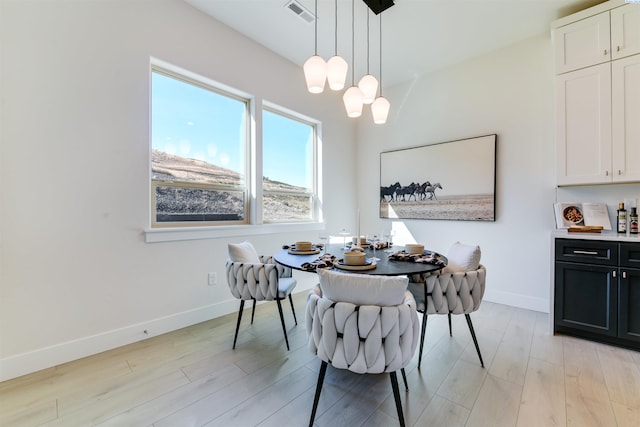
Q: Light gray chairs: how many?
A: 3